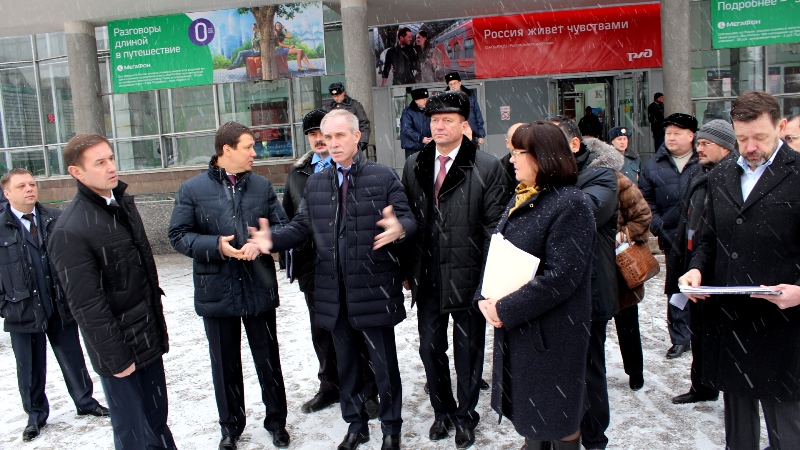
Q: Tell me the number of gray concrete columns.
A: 3